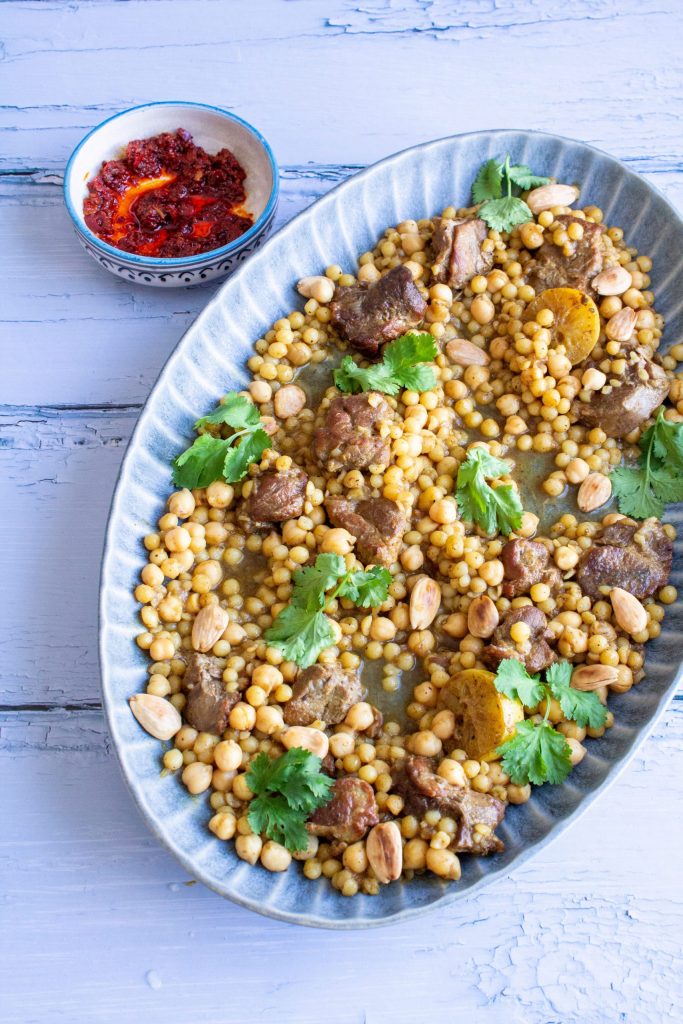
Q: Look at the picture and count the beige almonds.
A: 15